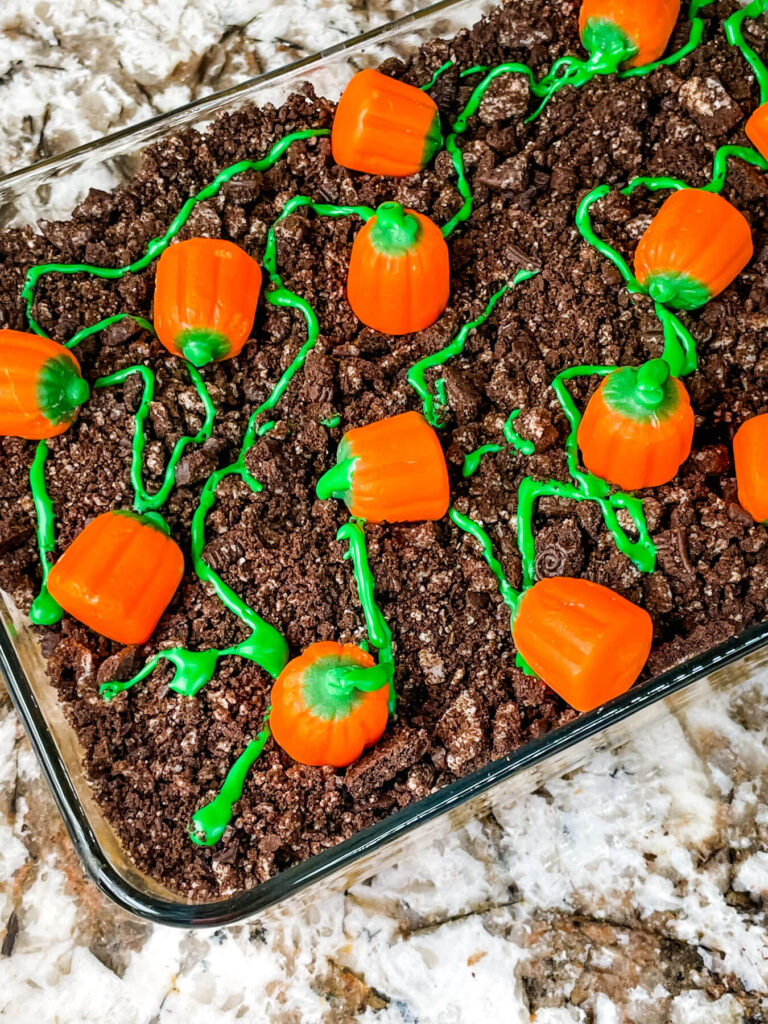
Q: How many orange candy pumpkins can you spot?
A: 13